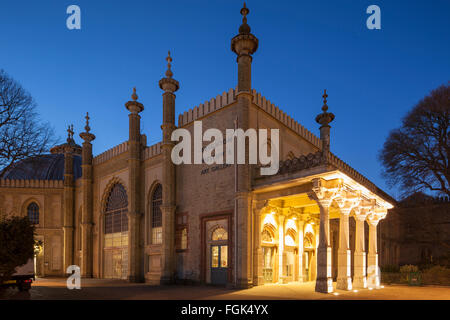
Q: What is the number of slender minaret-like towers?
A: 6